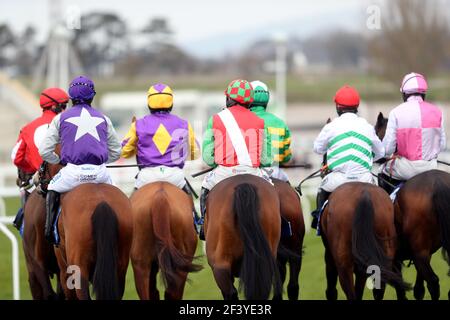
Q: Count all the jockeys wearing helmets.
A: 7